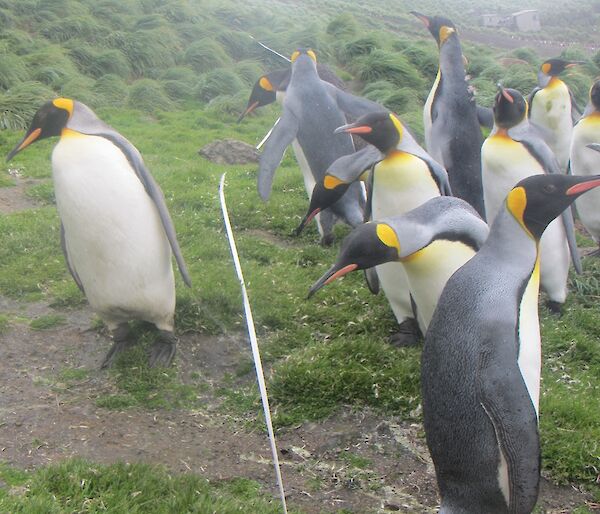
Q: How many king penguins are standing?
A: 11